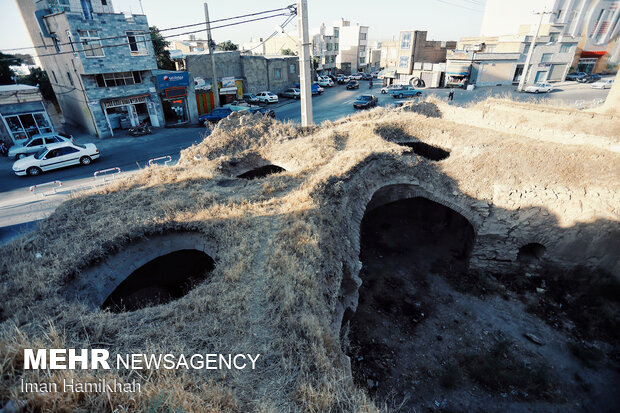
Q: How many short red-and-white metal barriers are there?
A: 3